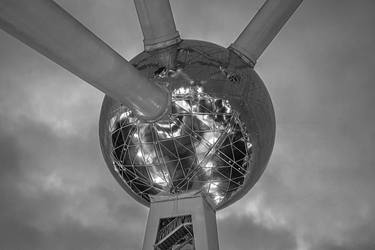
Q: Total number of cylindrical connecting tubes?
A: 3